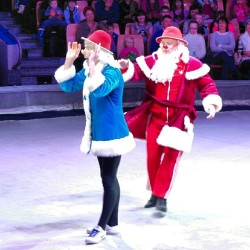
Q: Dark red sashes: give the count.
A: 1